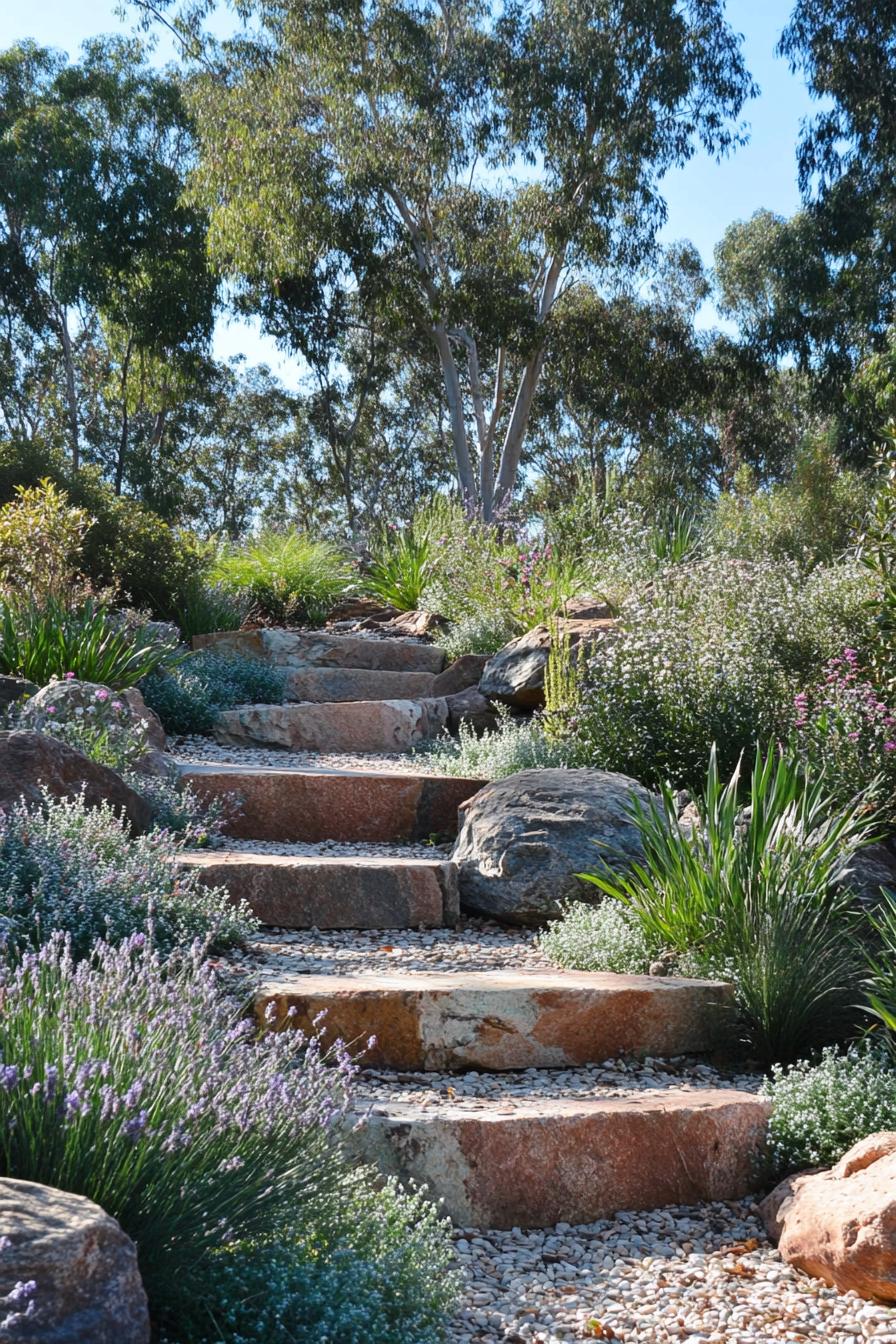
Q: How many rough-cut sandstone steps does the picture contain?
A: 7